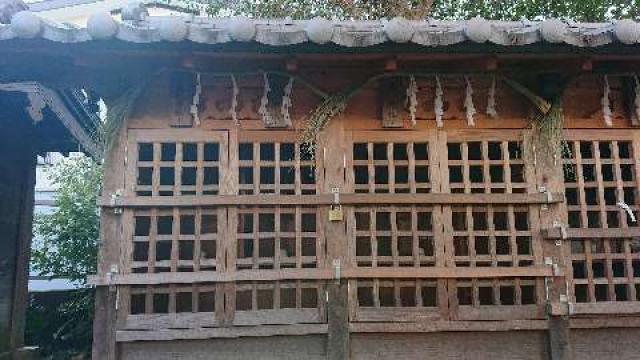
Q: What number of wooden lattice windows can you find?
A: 5